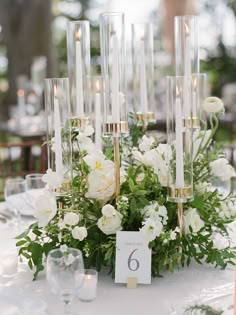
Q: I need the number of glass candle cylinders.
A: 8